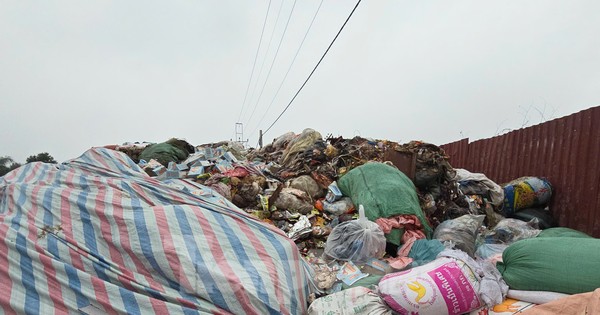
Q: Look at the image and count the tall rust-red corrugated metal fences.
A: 1